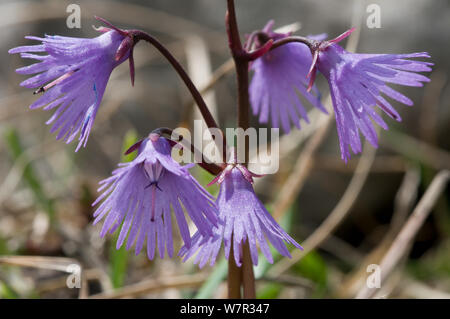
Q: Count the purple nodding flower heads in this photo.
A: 5